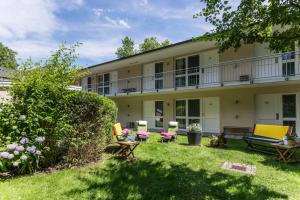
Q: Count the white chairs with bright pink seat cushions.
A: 2